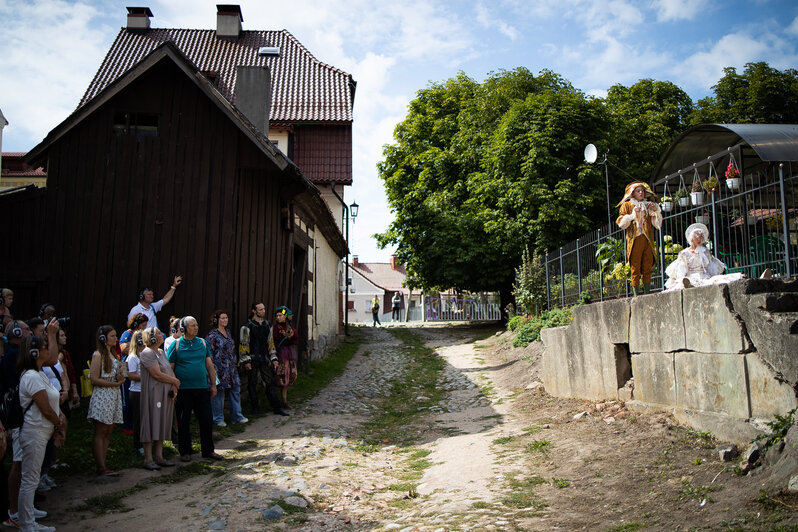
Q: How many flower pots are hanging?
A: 5